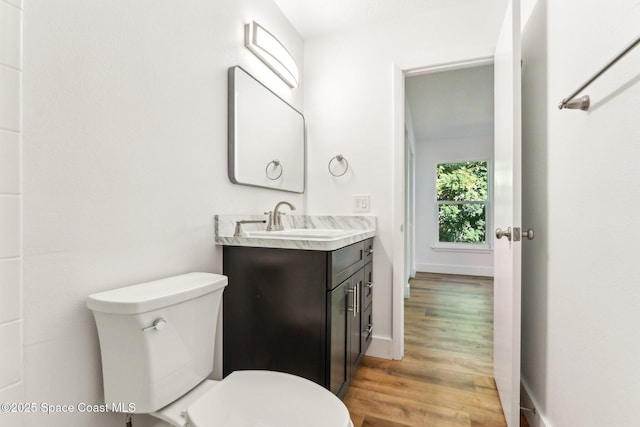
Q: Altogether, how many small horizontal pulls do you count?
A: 3